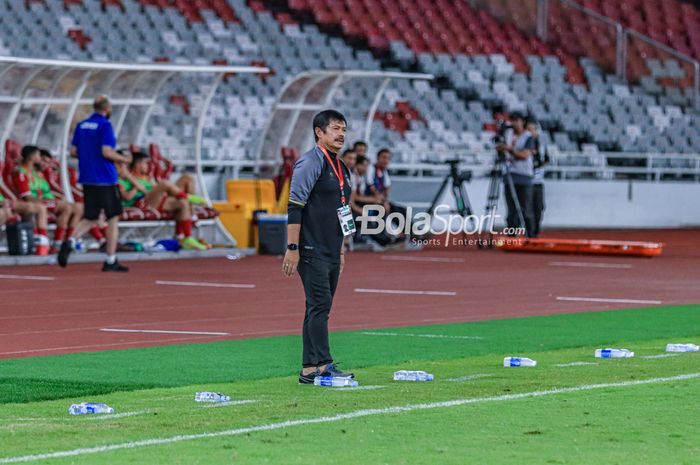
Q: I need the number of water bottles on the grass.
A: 7